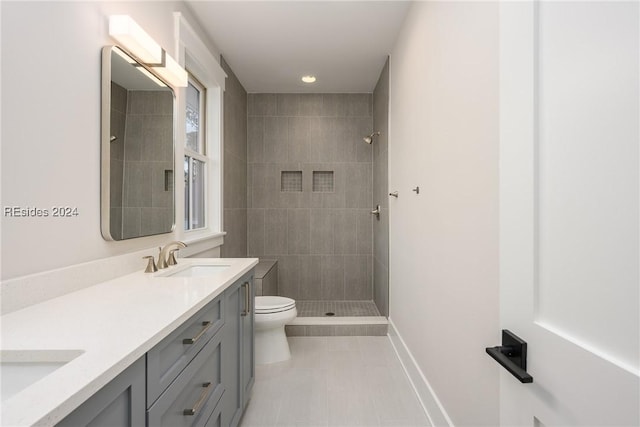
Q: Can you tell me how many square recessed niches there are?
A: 2